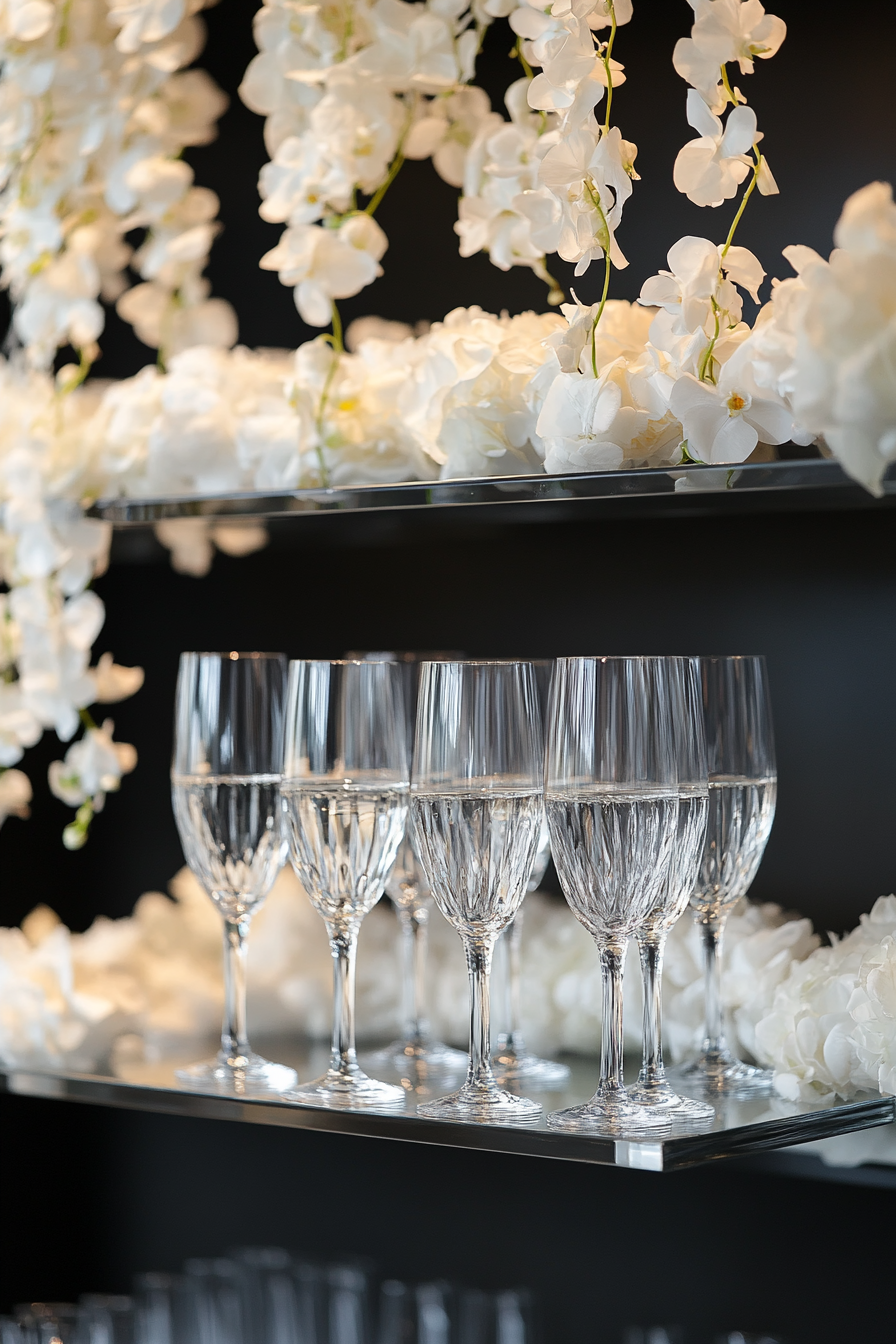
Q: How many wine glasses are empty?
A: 0